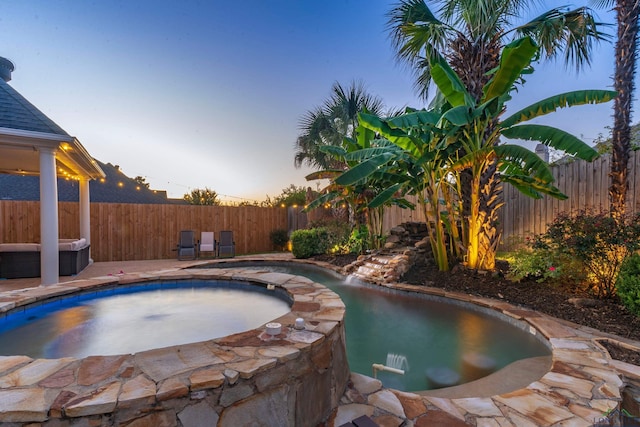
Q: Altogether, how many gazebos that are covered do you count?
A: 1